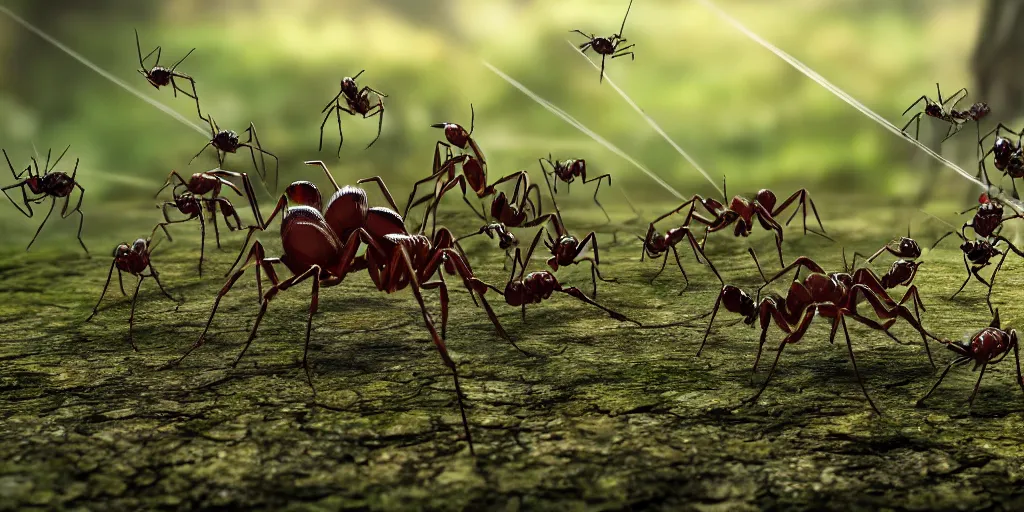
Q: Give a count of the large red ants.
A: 2